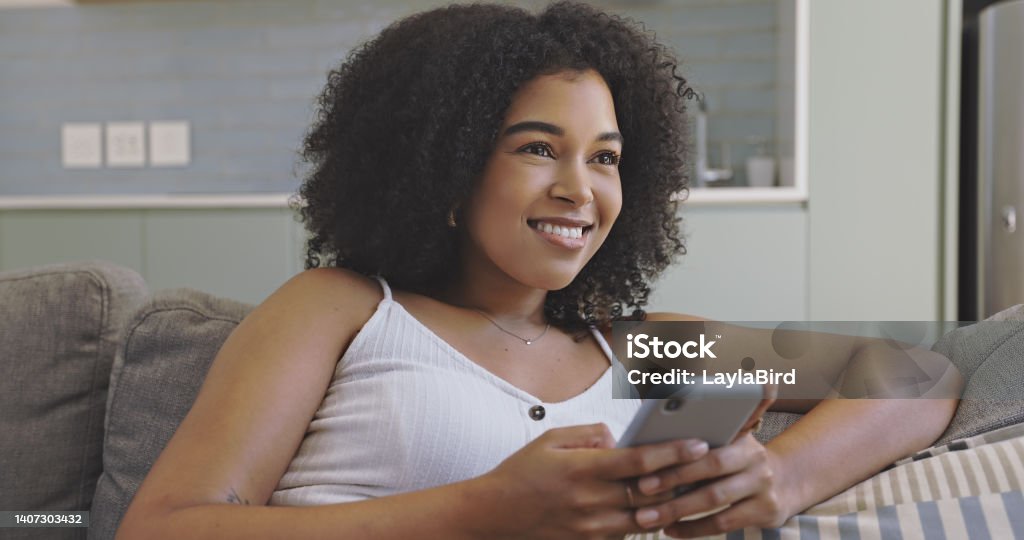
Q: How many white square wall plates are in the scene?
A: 3